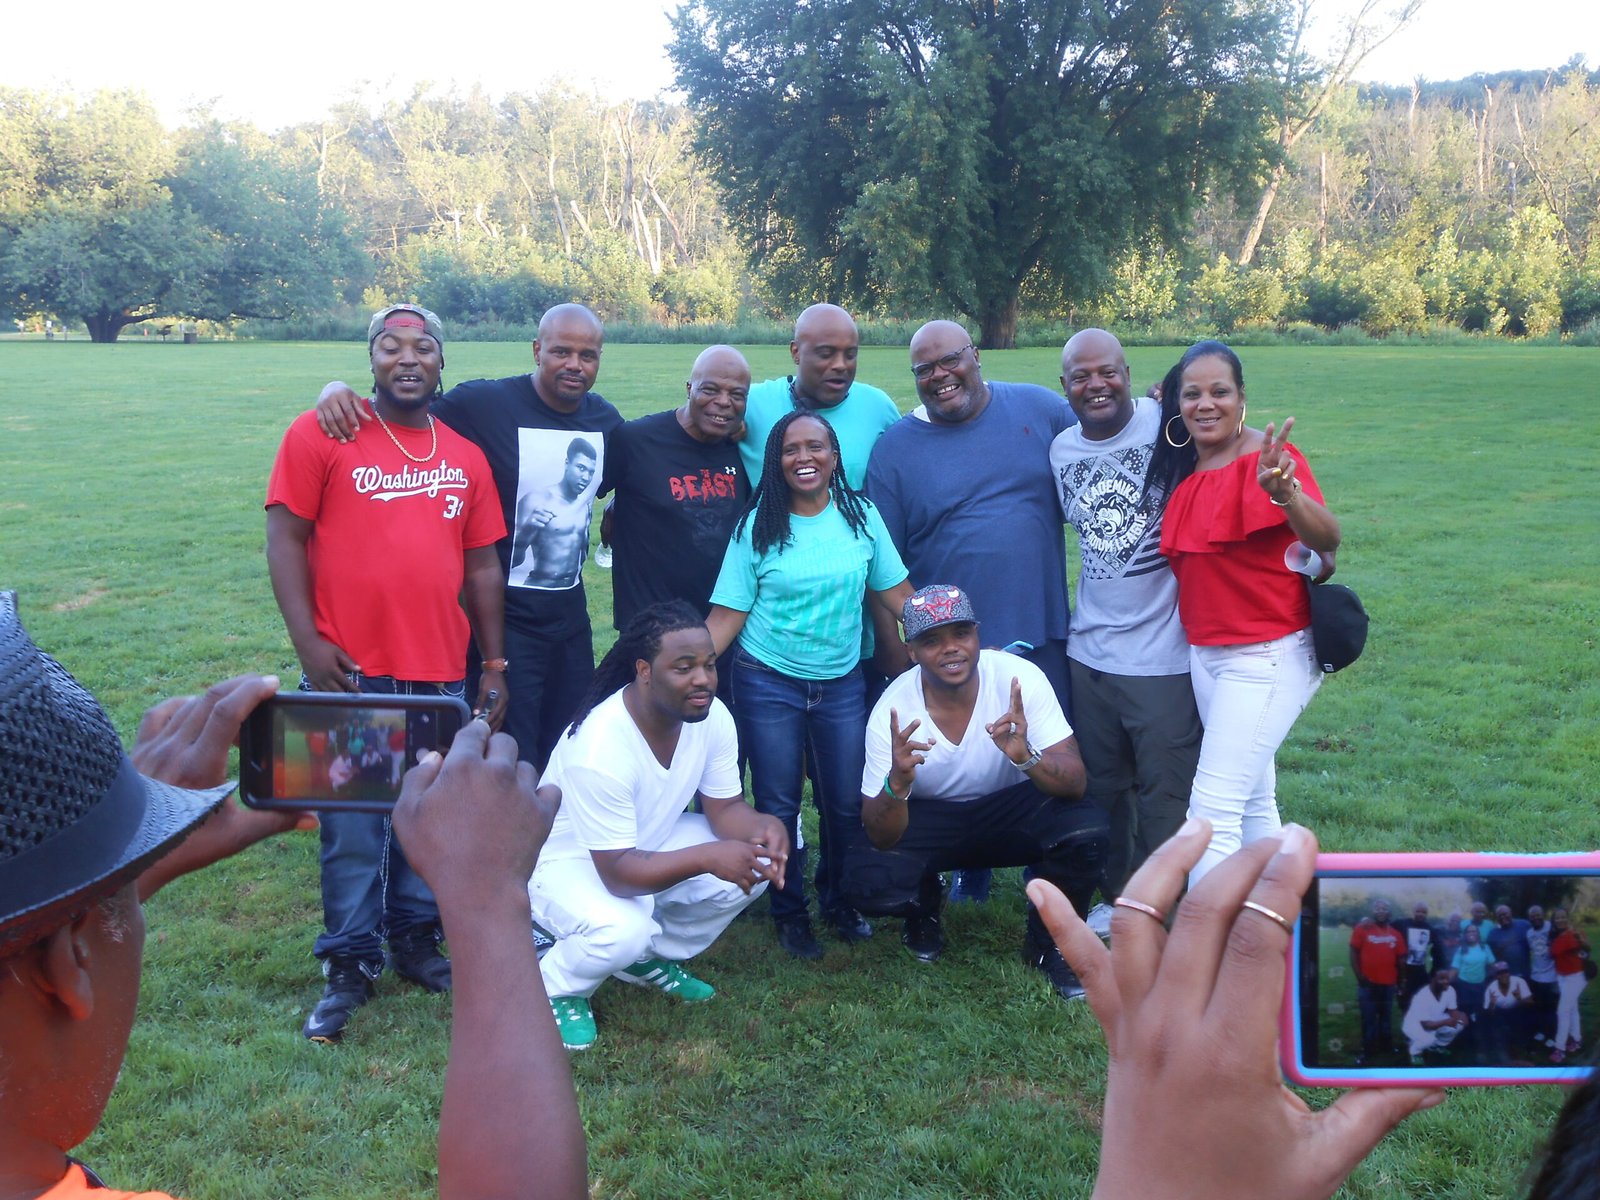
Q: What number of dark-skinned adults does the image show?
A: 12